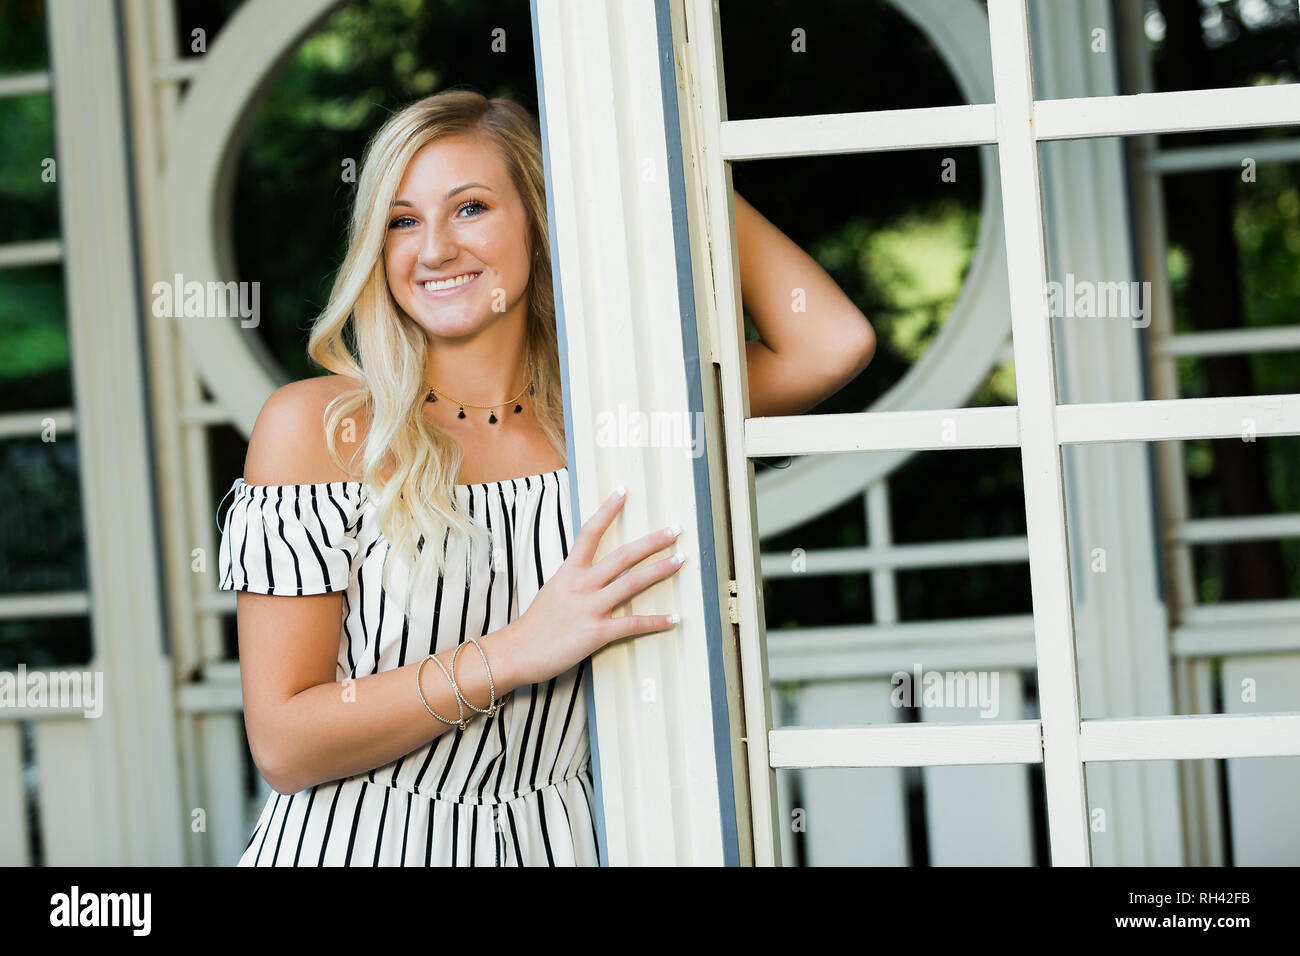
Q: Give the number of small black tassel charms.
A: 5